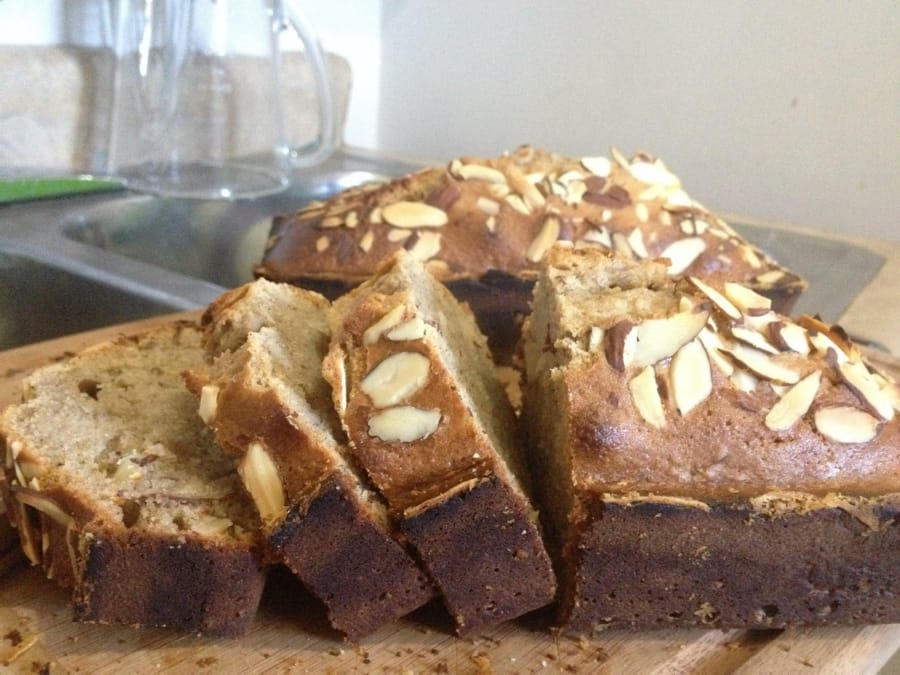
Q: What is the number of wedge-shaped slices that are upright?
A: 2